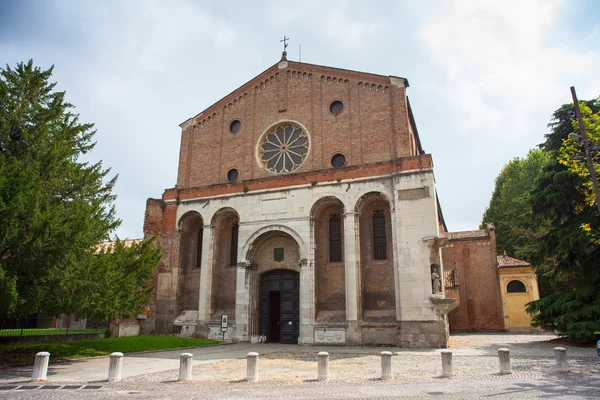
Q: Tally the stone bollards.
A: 9